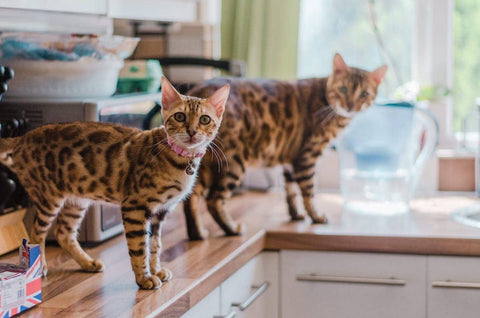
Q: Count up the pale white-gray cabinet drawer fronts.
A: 4